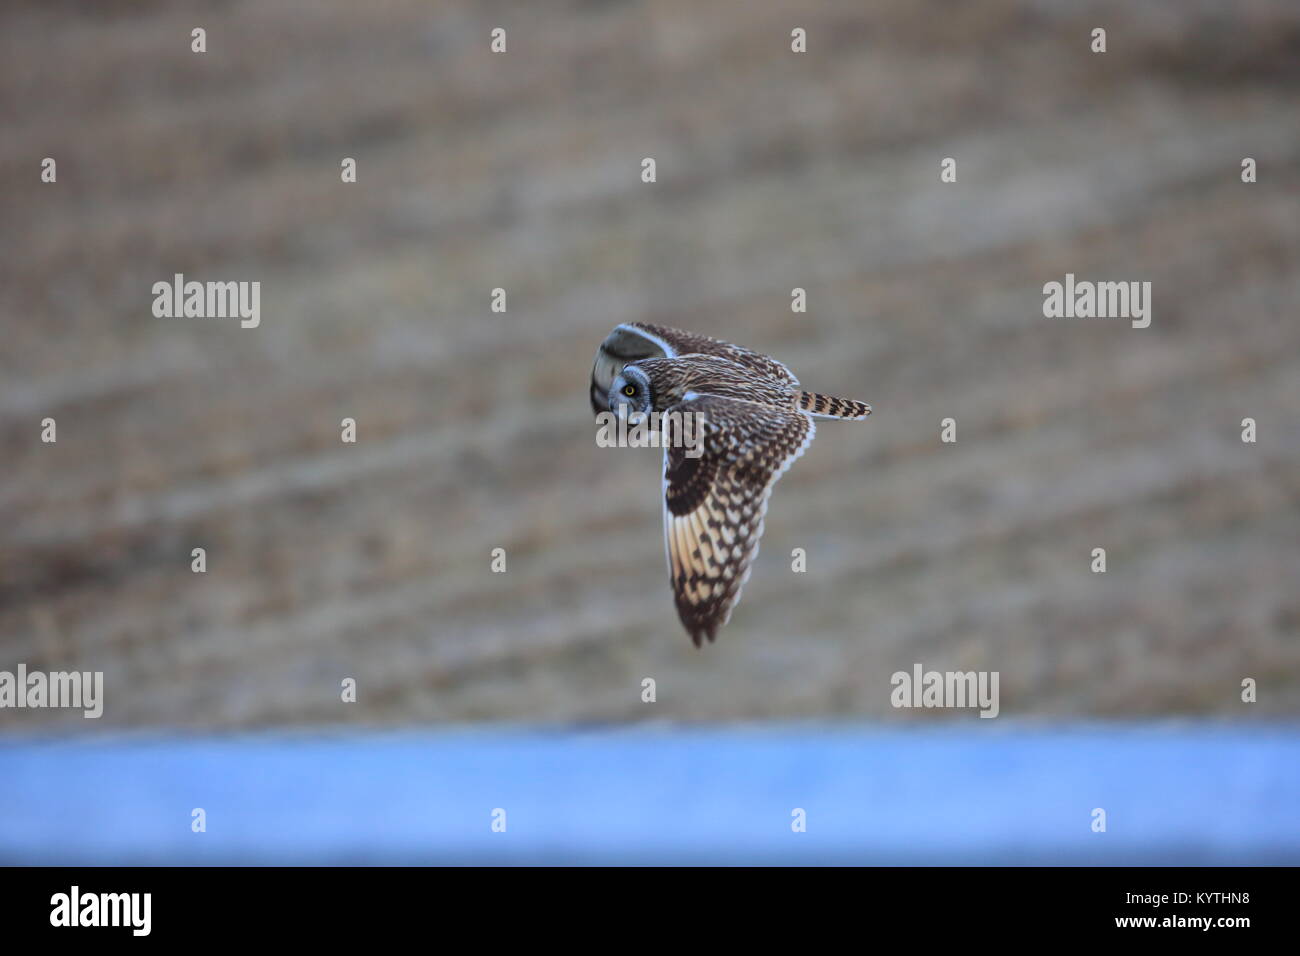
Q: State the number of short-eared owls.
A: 1